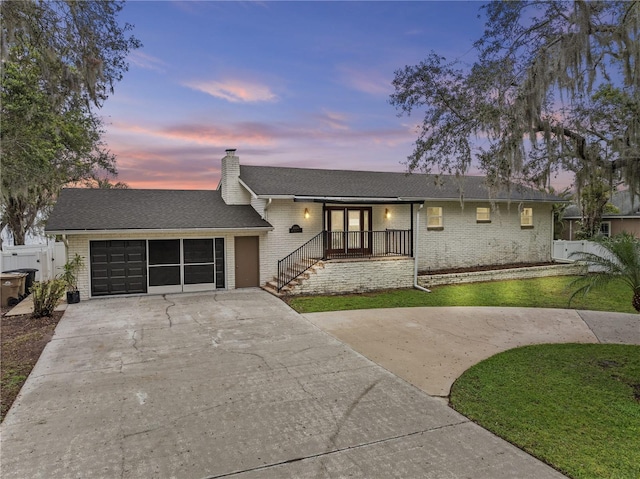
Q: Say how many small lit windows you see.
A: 3